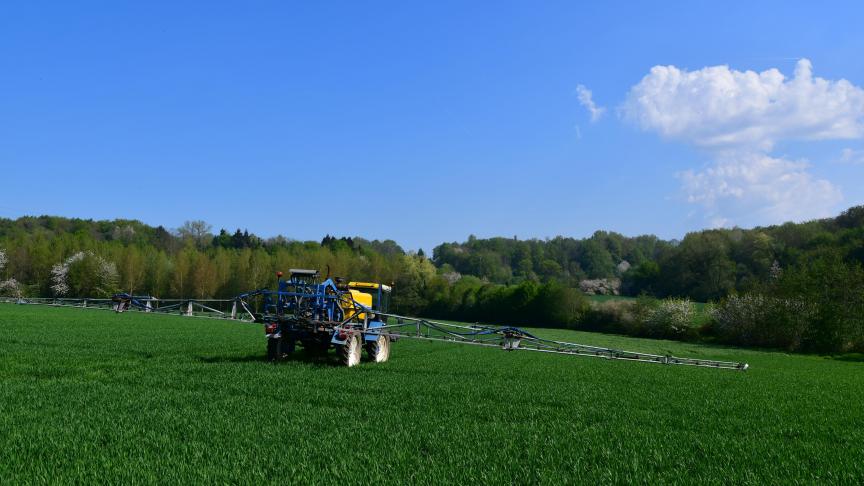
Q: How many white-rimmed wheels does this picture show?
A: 2